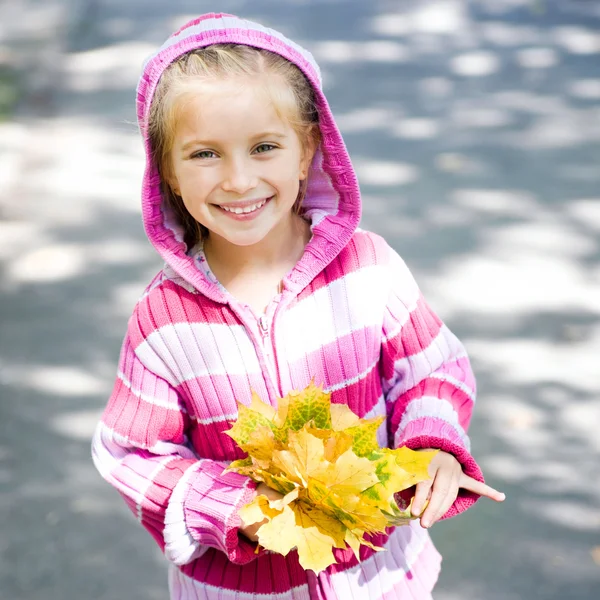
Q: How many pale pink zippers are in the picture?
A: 1